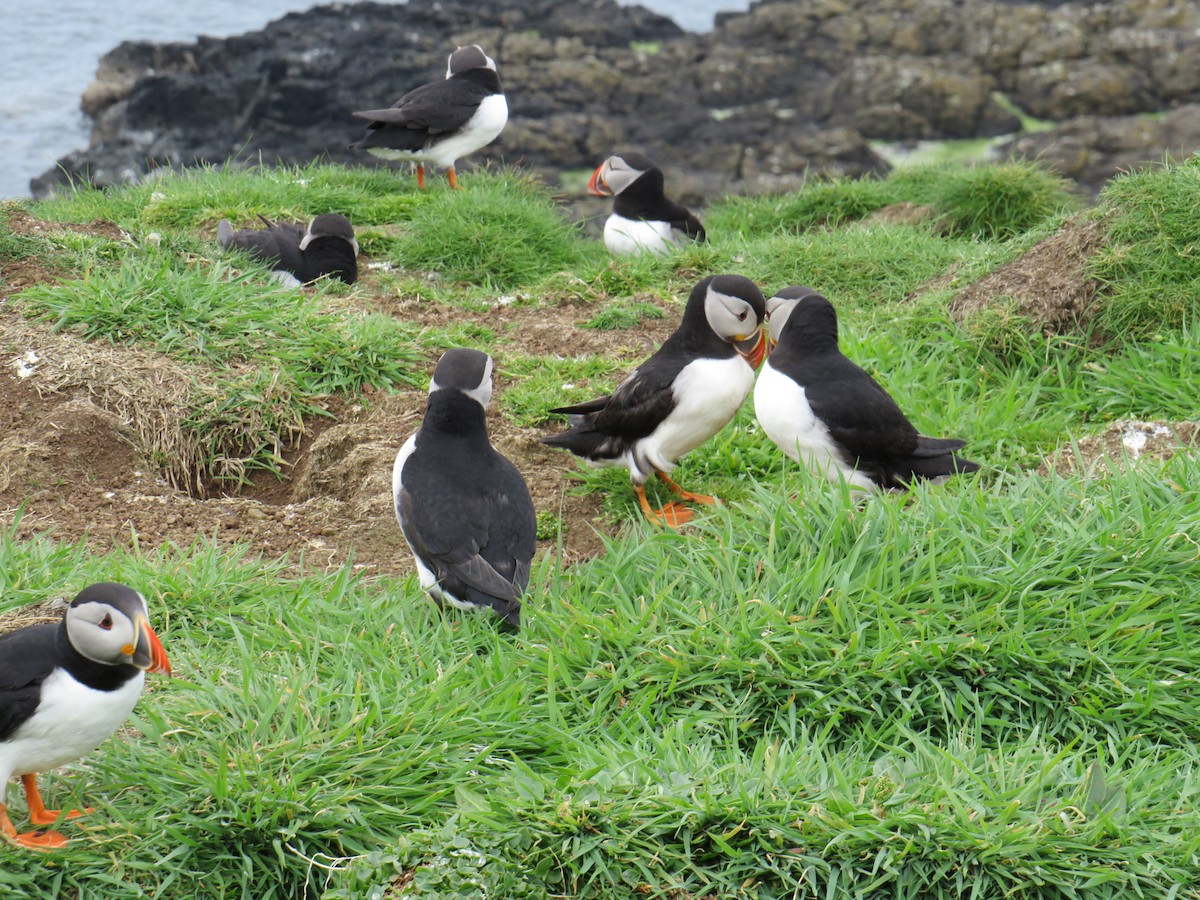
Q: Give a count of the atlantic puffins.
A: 7